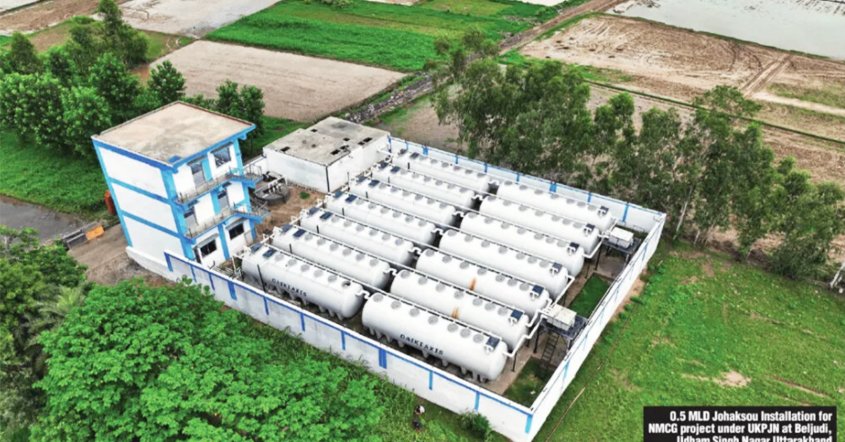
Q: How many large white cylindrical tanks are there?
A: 14